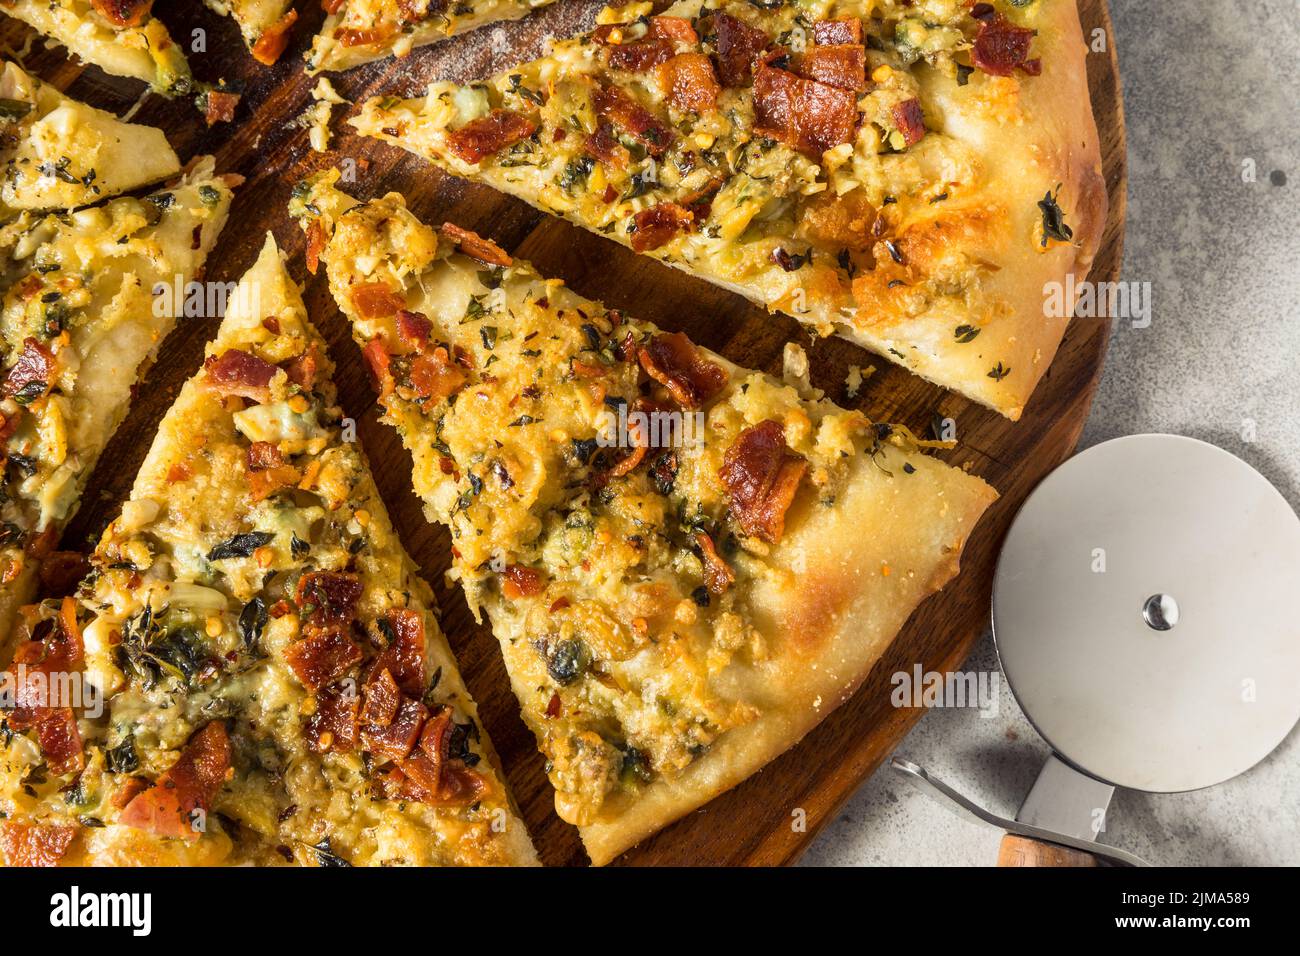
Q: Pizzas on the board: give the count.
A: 1